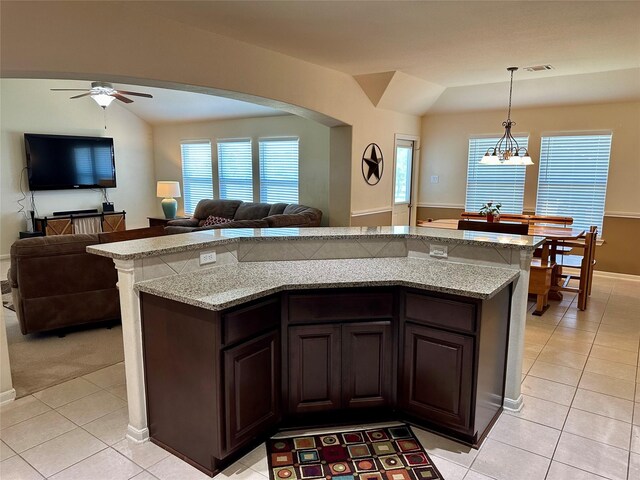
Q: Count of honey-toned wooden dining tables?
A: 1